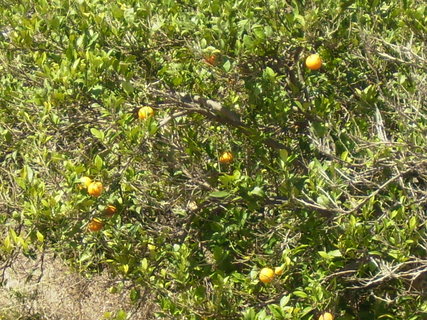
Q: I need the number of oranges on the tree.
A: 11